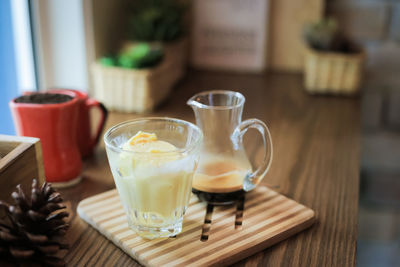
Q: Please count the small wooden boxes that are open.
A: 1